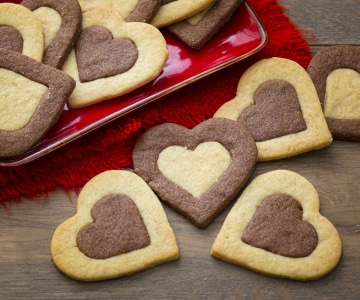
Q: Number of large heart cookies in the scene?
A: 12